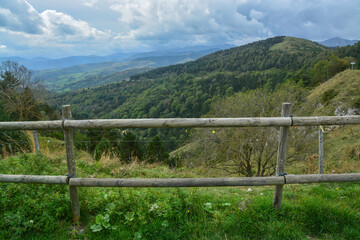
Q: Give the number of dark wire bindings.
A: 4